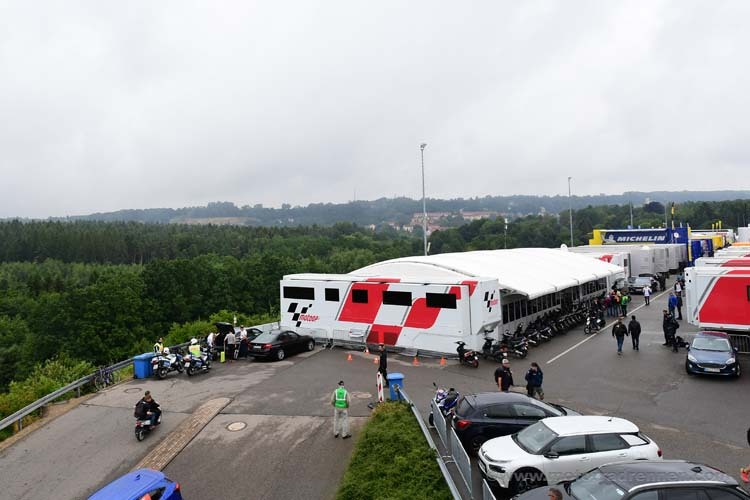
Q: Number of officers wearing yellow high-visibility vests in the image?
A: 2